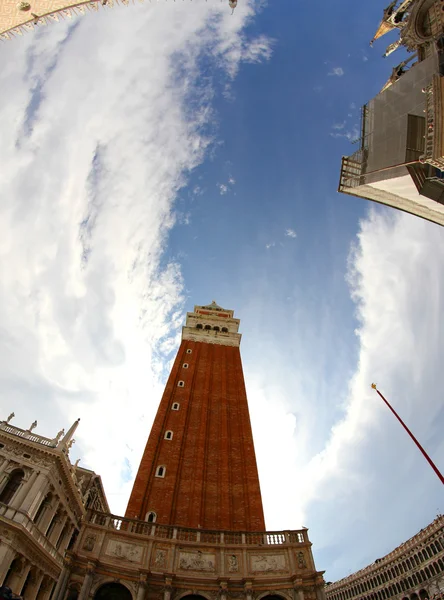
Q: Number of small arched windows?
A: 7